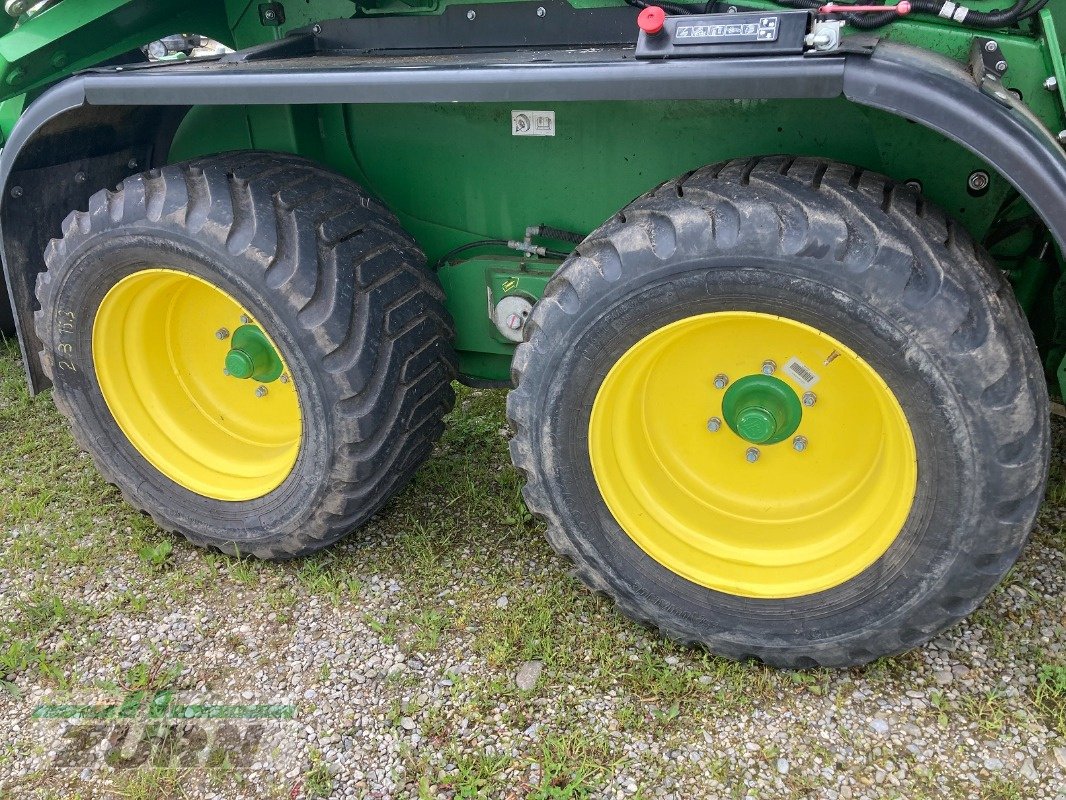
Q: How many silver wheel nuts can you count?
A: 11